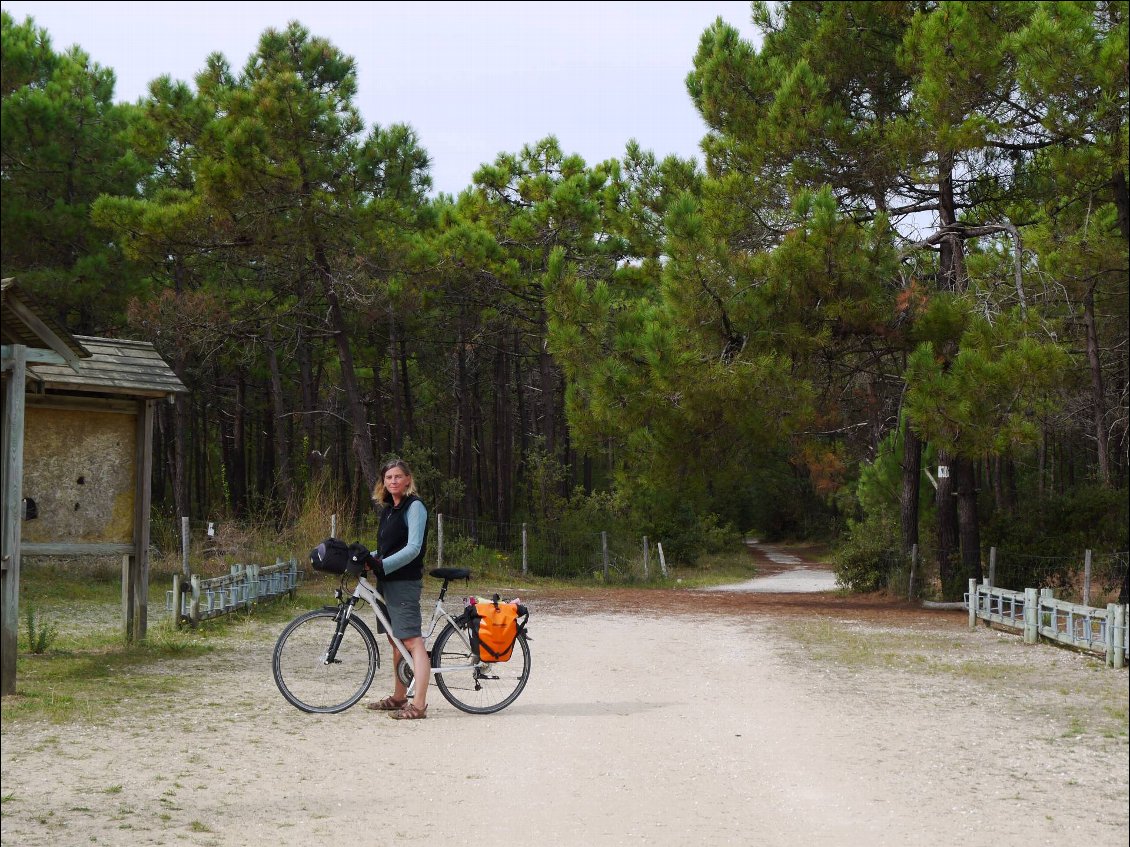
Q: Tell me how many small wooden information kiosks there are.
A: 2